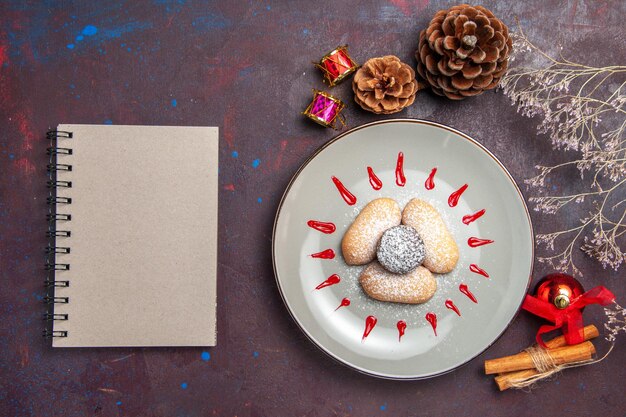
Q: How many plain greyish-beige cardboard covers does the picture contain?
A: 1